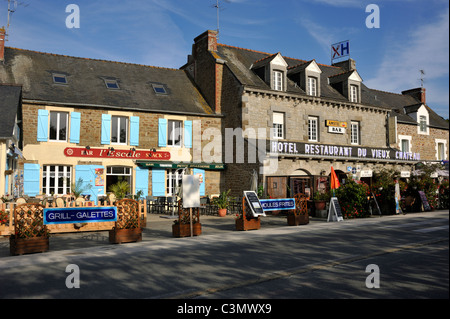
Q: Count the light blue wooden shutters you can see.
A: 12